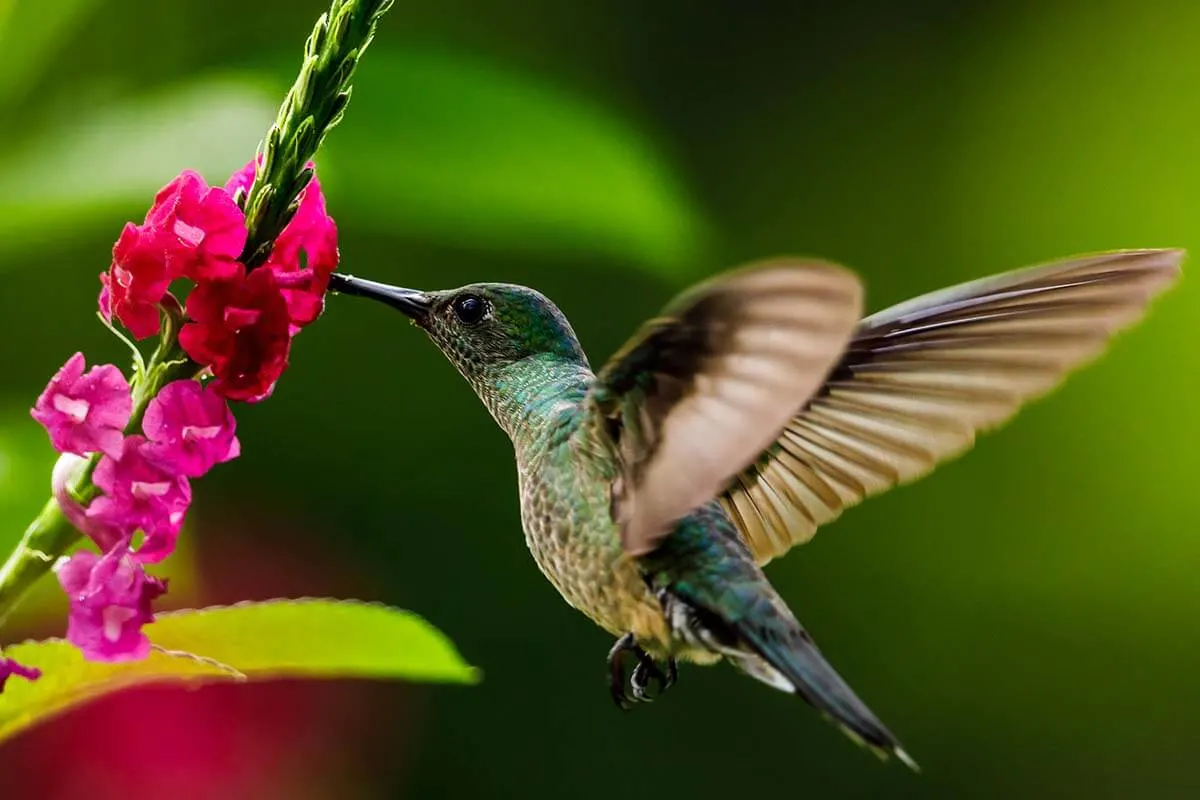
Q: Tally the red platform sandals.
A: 0